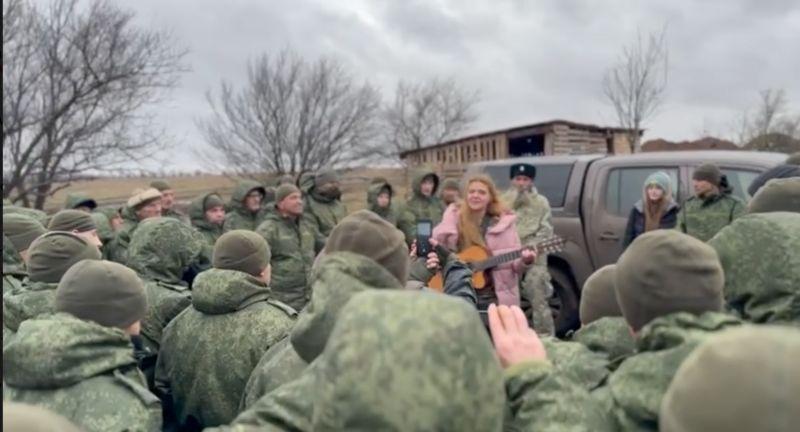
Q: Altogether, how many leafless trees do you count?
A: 5